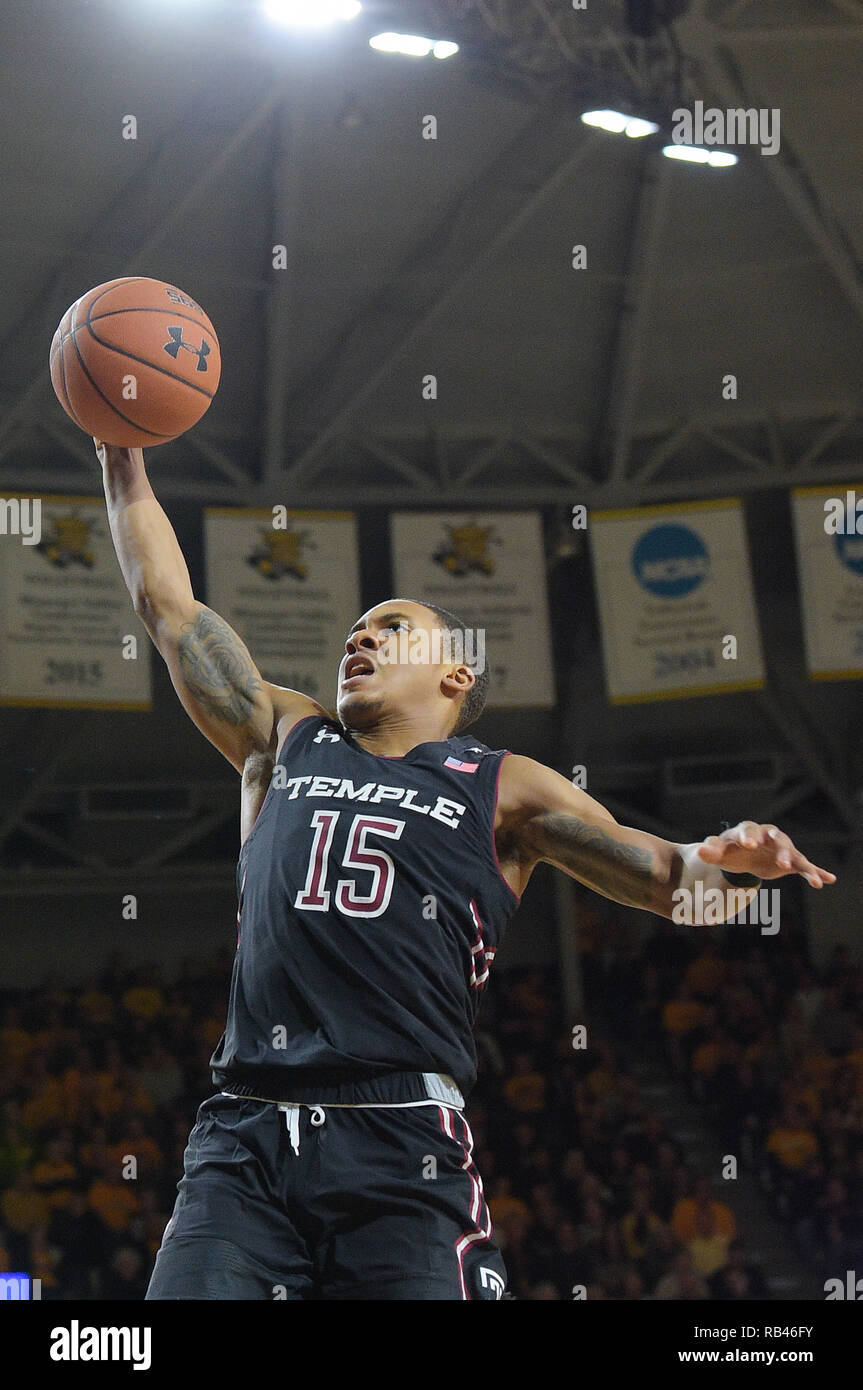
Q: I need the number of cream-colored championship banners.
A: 5